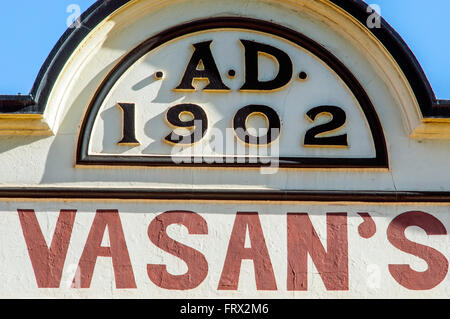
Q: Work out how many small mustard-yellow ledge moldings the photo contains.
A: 2